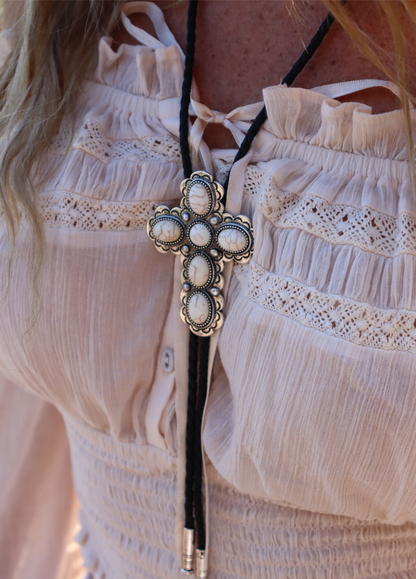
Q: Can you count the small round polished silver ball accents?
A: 6